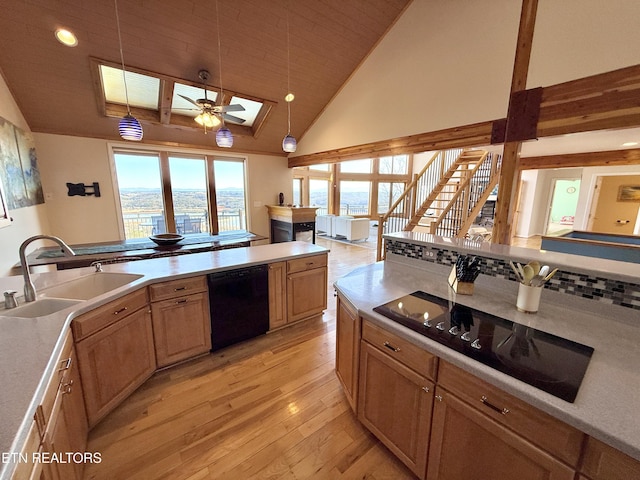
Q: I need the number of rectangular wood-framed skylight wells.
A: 3